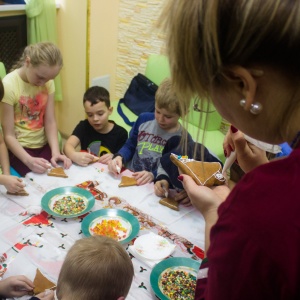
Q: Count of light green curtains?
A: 1